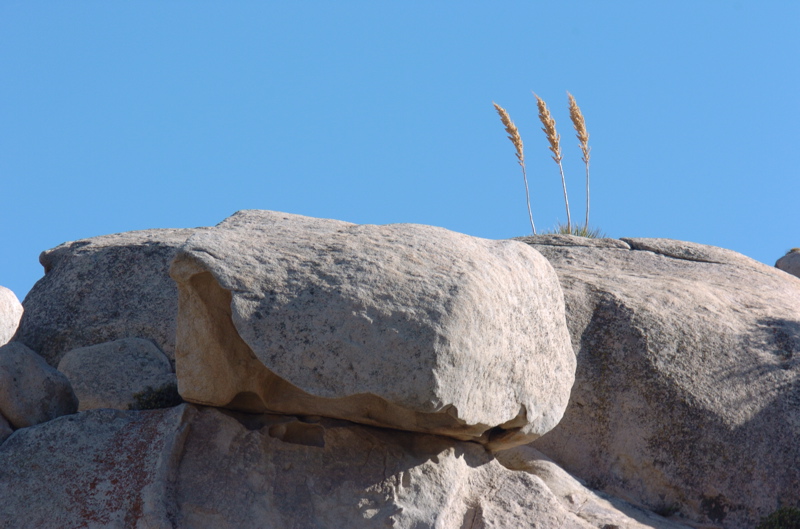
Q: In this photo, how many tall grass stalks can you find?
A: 3